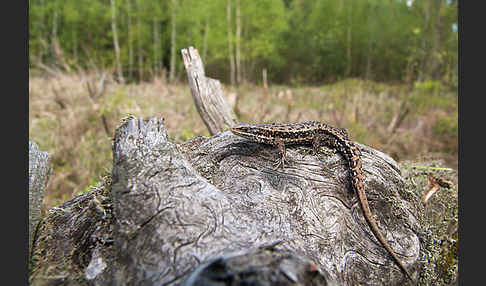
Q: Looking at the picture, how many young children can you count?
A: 0